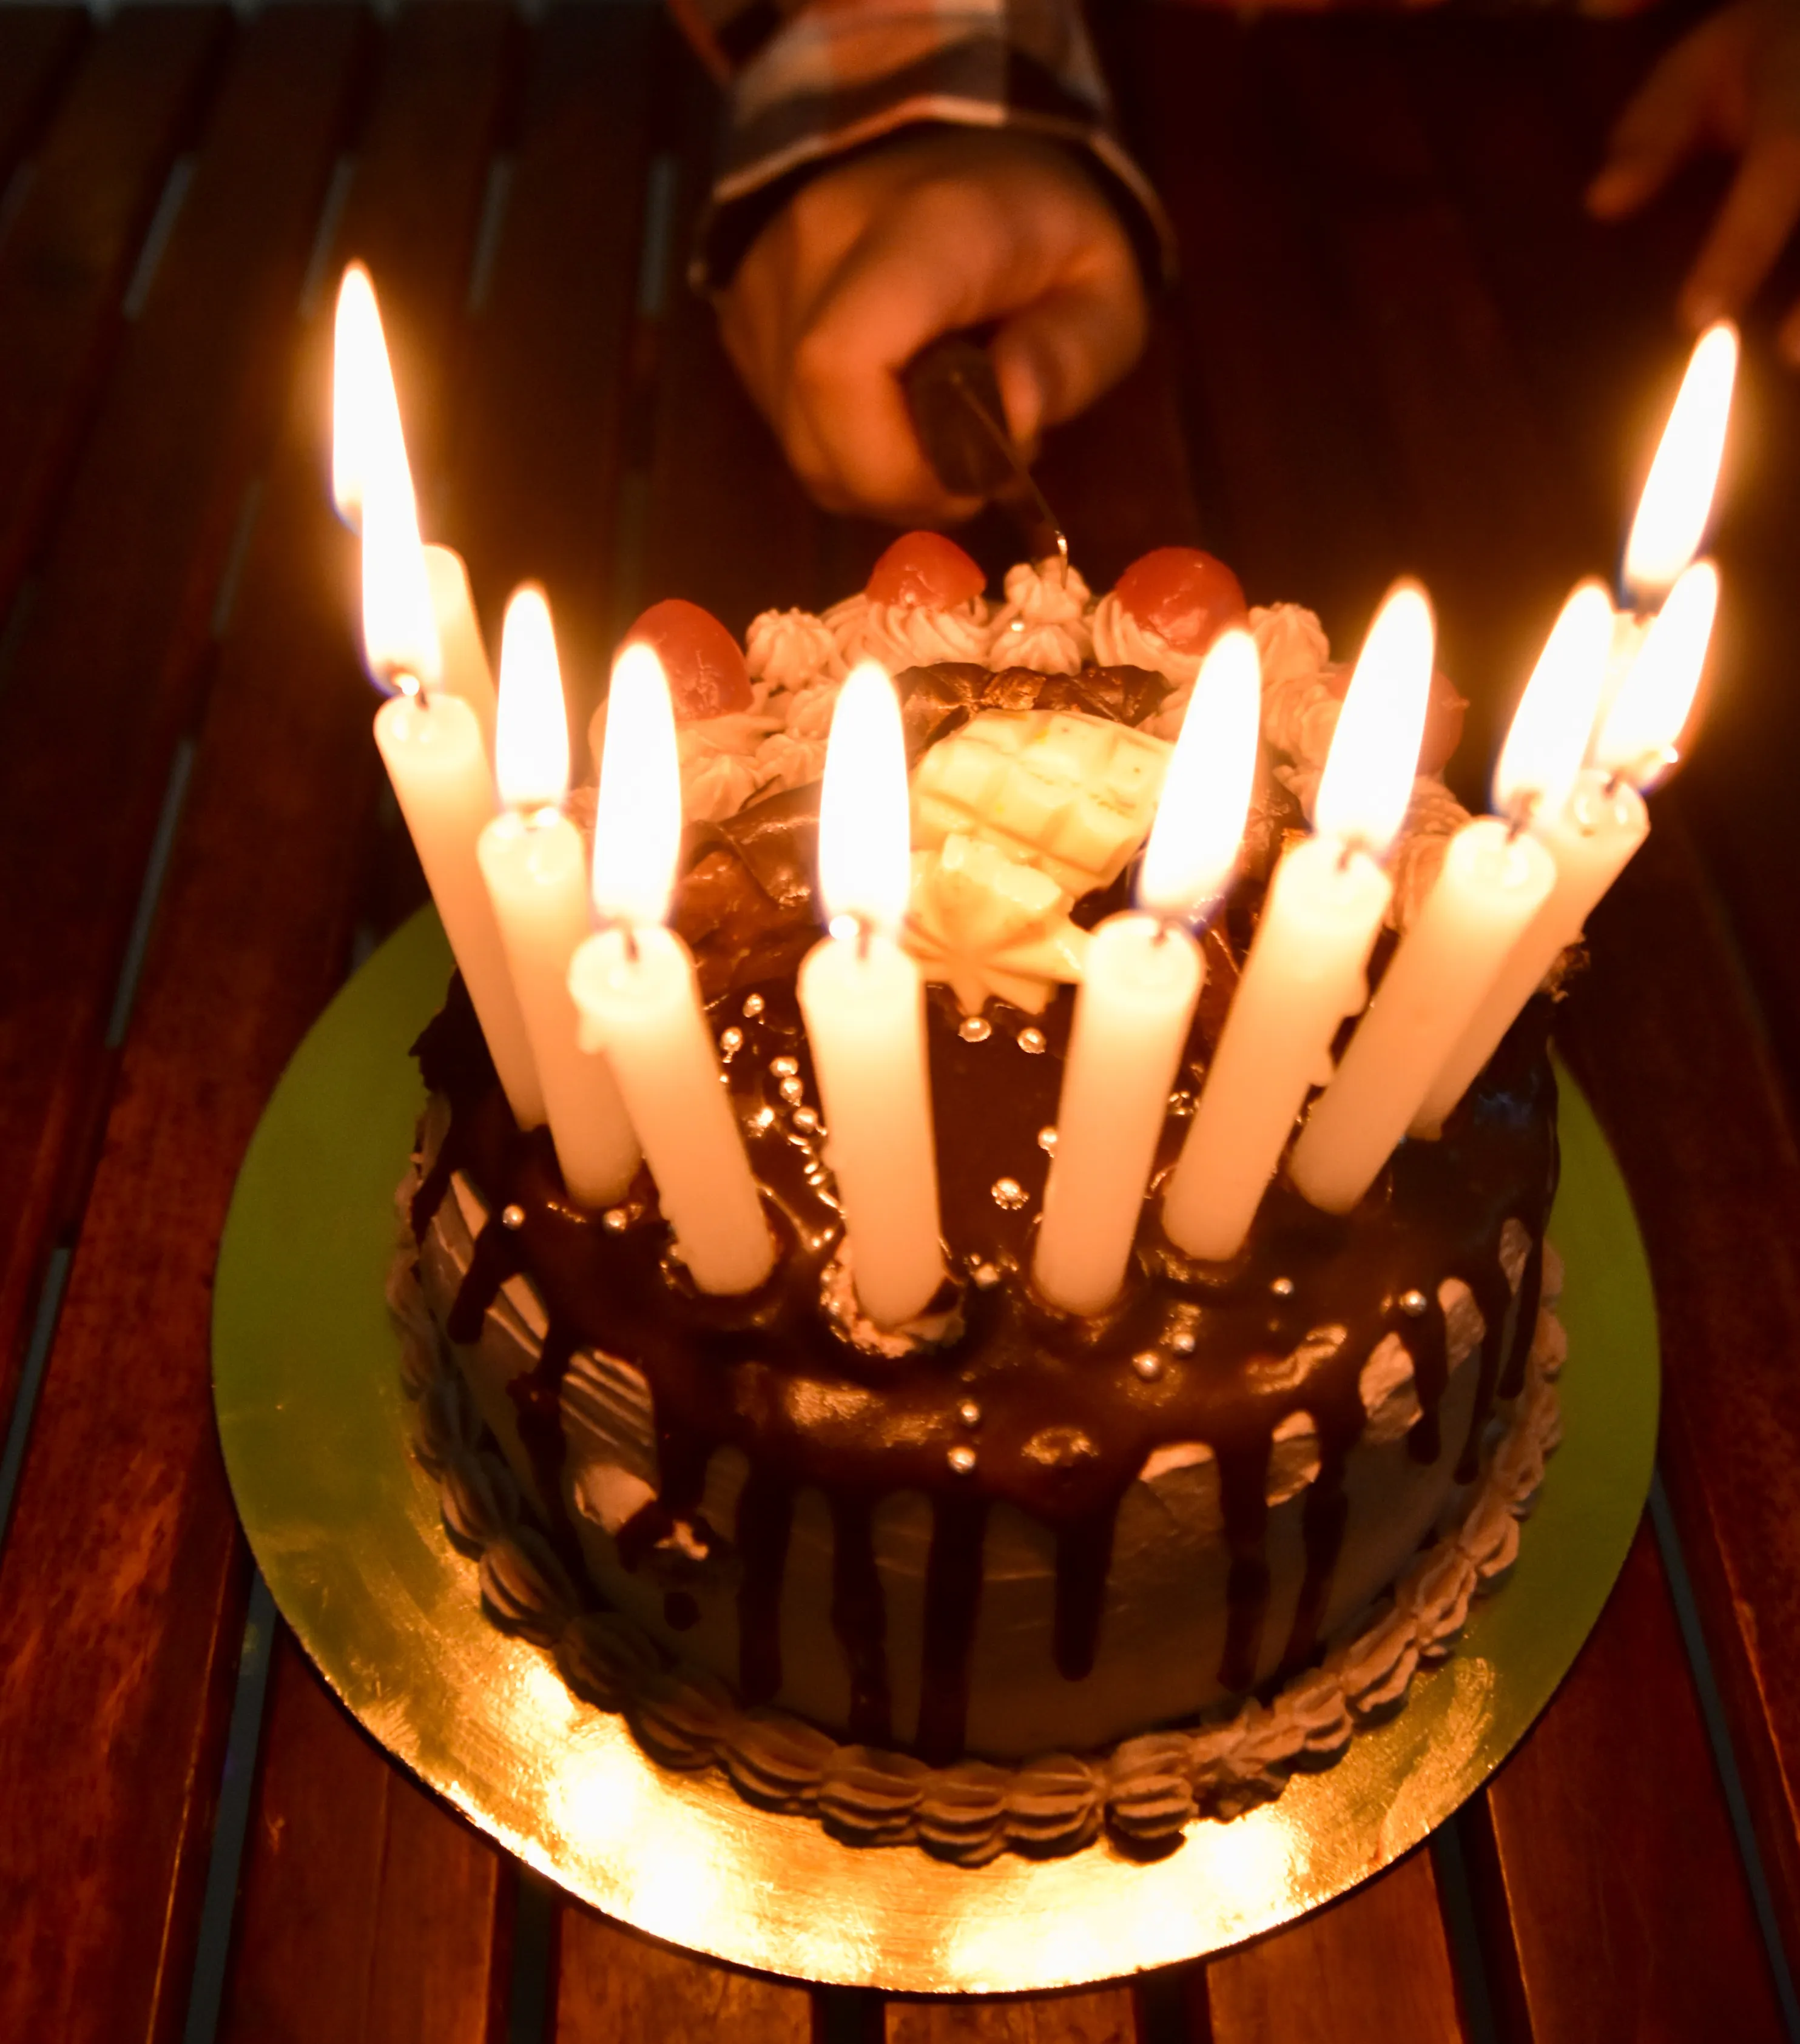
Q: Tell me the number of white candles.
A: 10